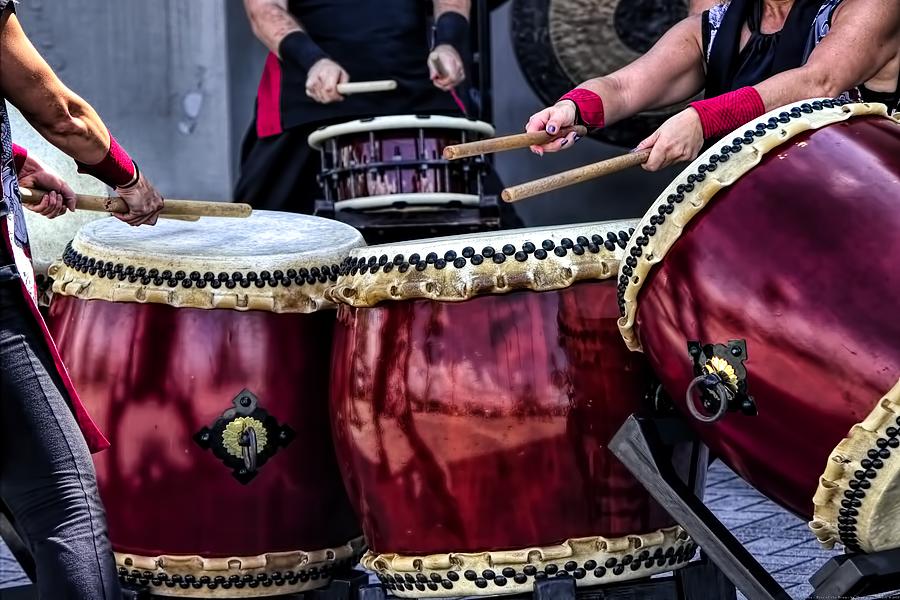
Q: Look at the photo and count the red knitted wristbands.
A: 4